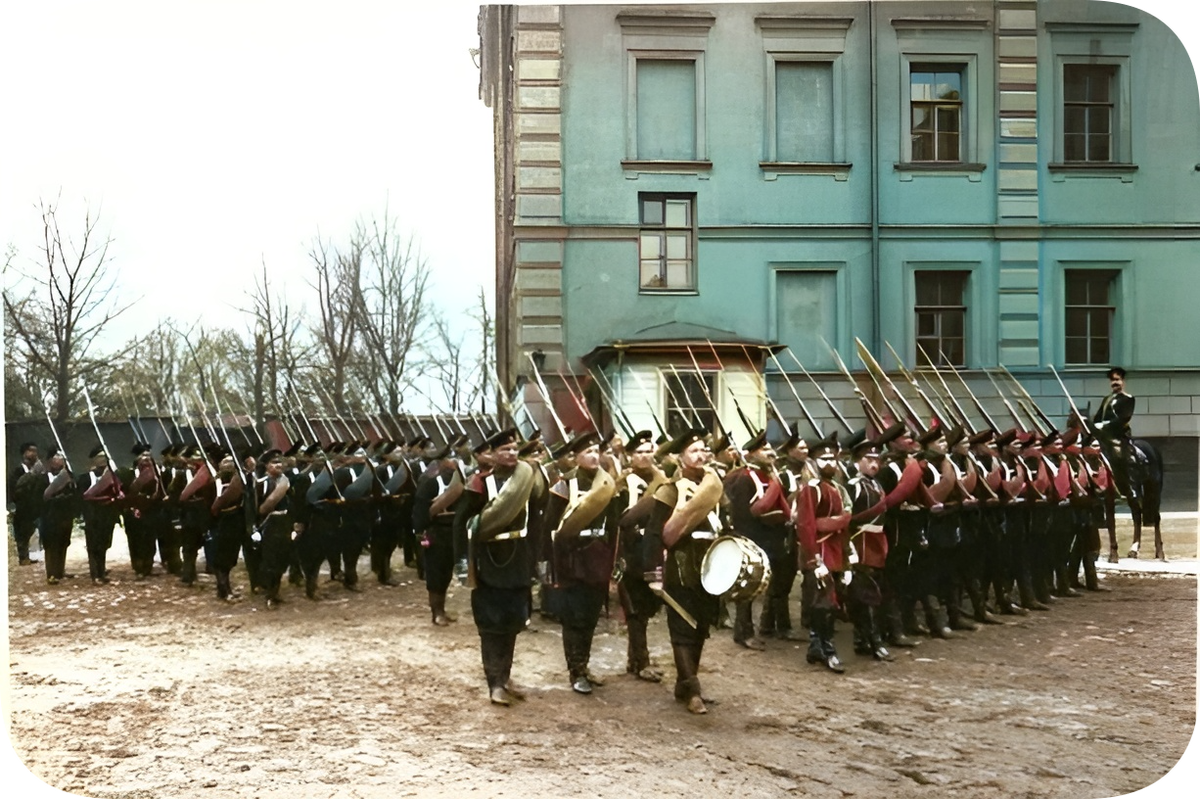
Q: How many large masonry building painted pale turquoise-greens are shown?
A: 1